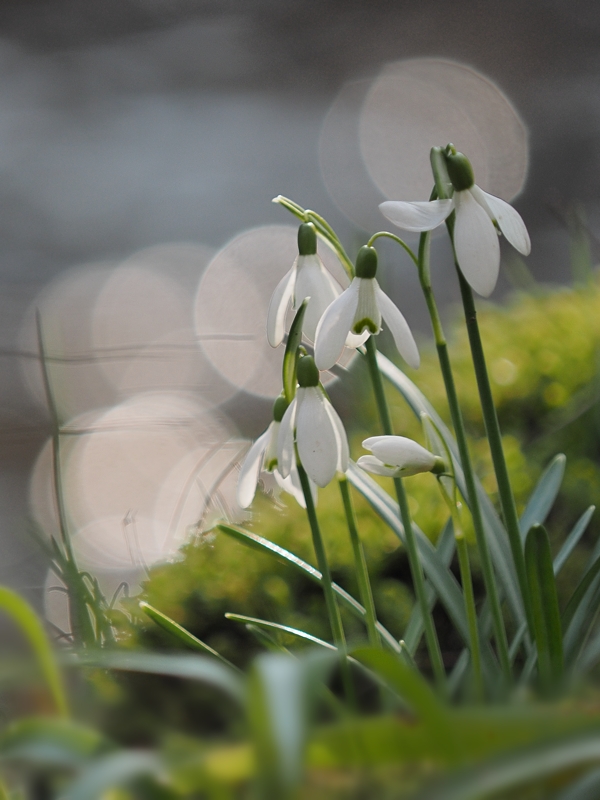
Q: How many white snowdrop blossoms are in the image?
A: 6